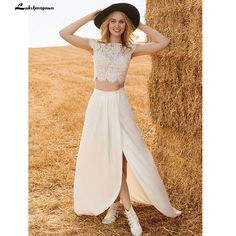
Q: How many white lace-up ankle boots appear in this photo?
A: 2